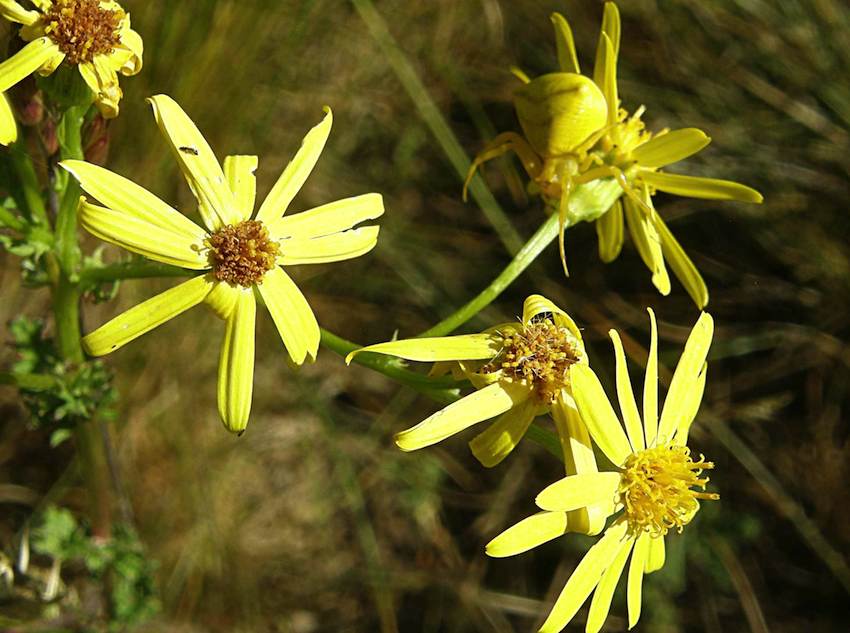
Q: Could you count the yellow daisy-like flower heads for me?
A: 5